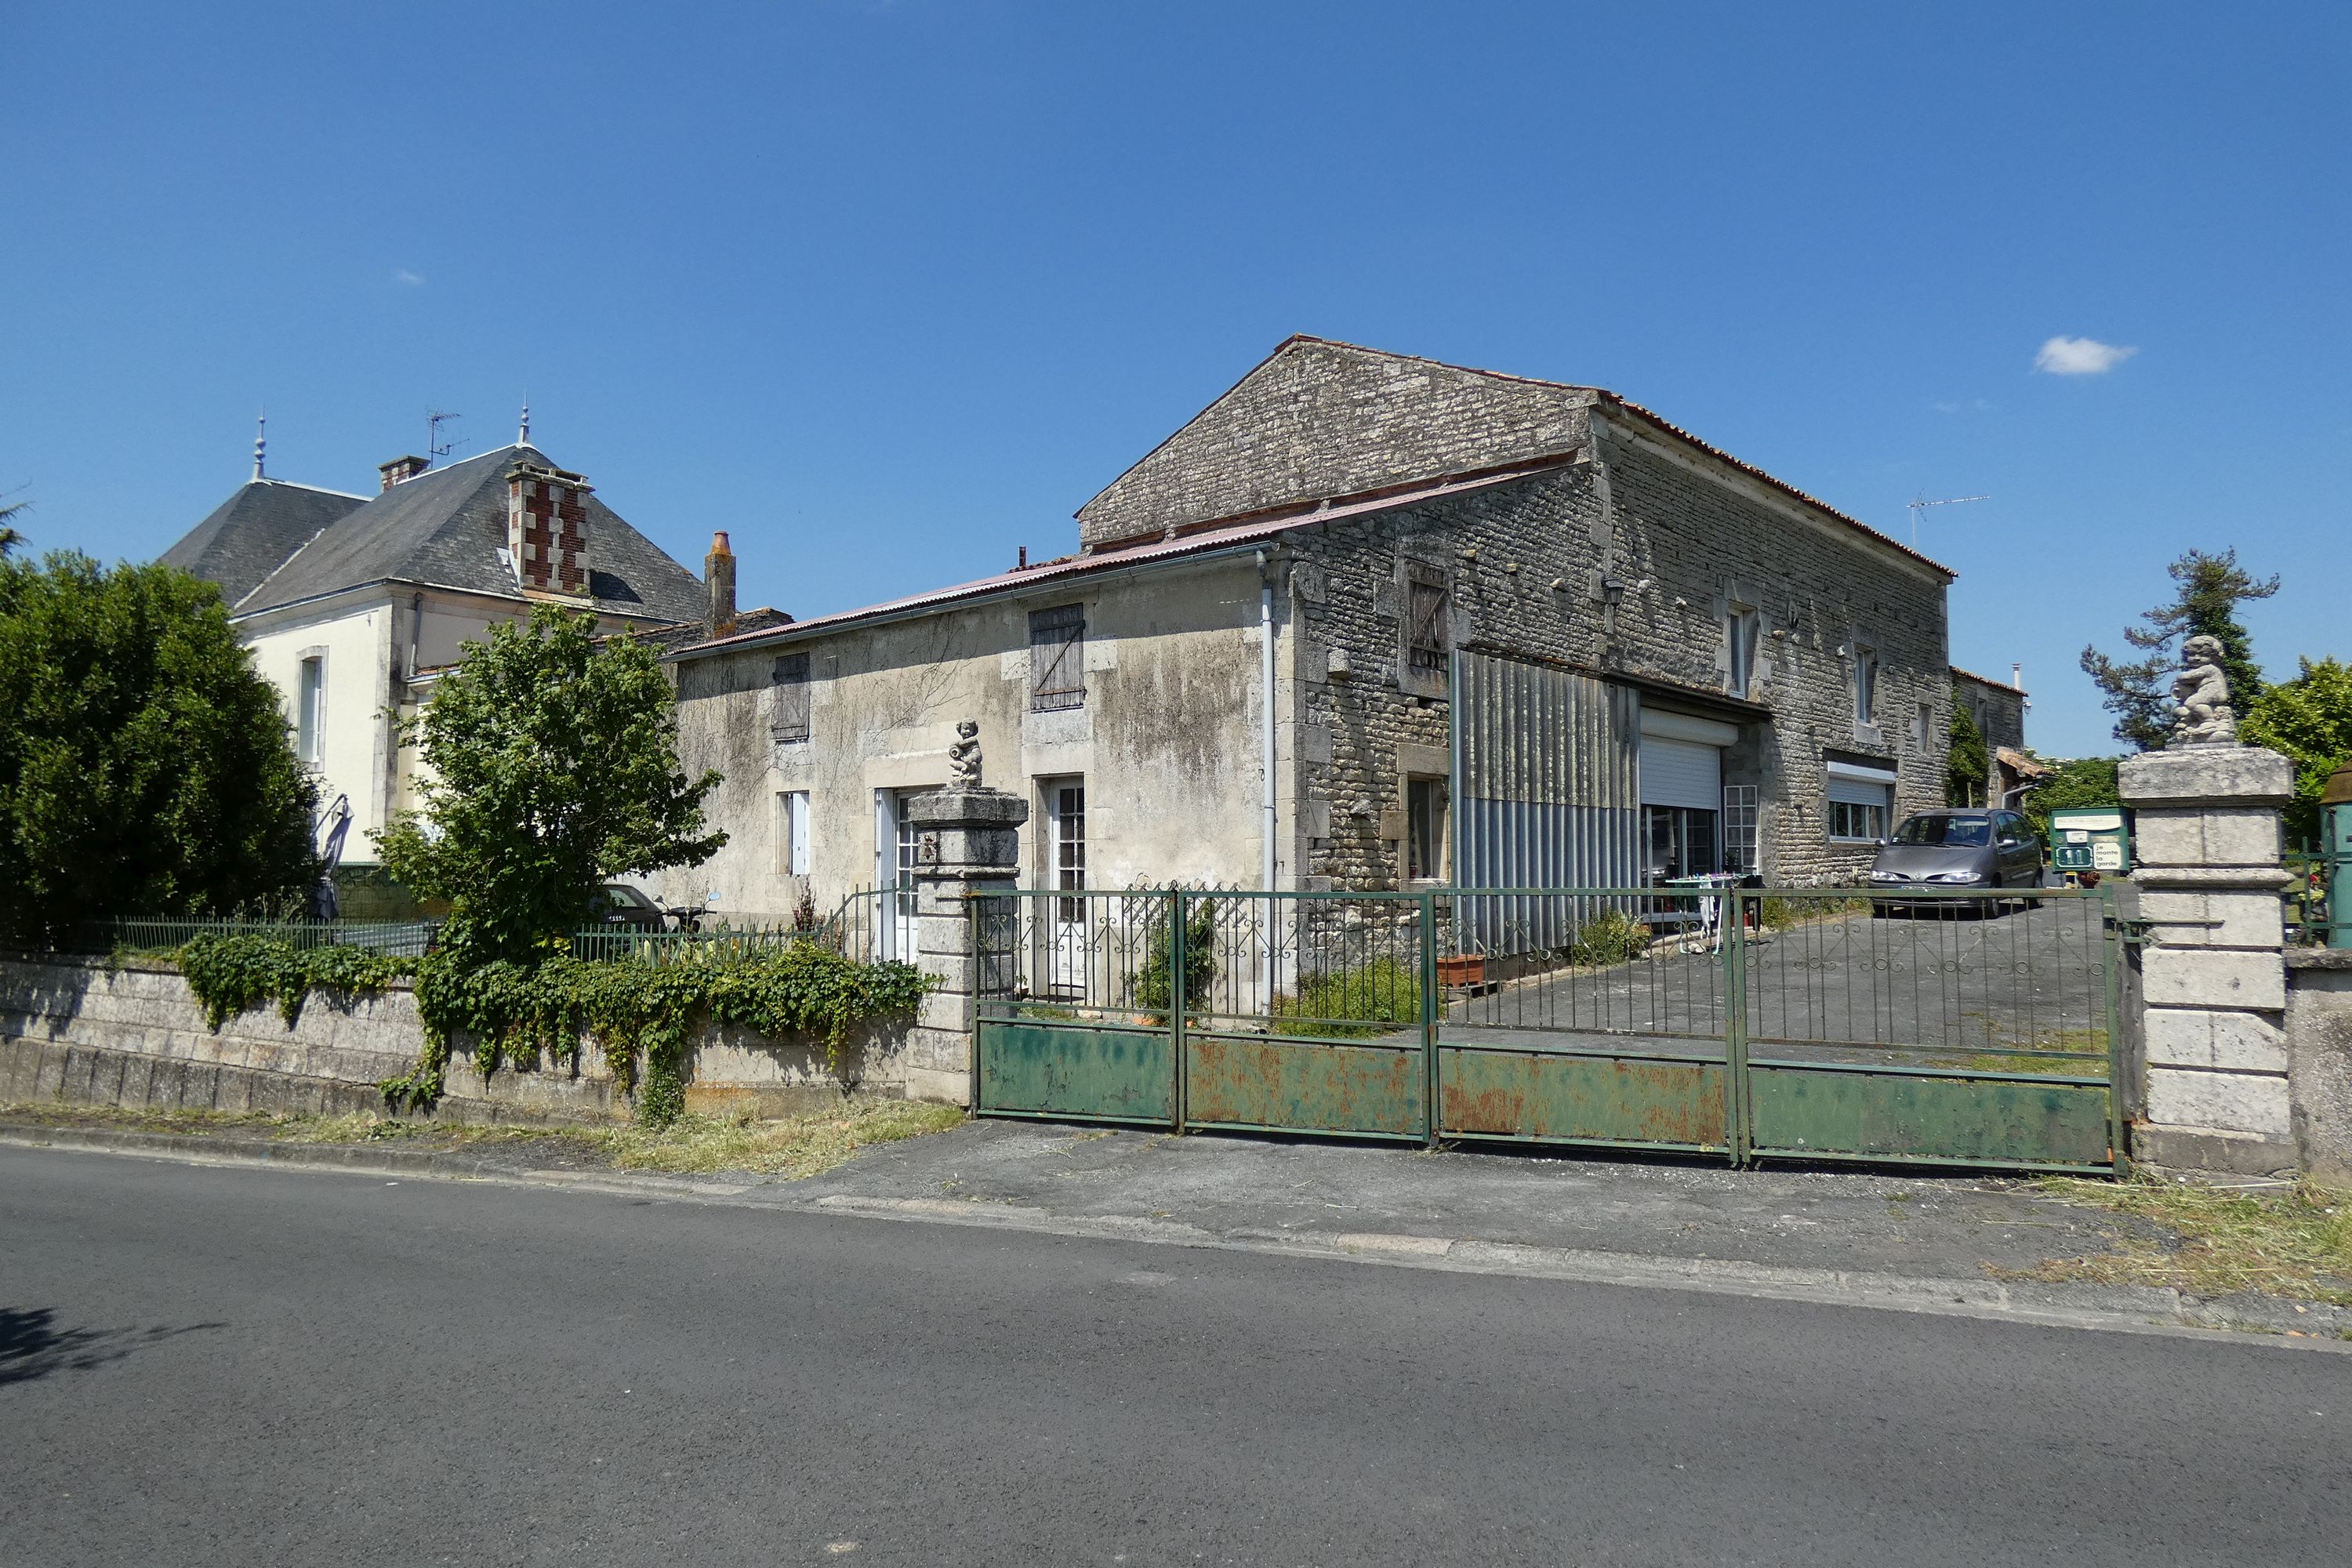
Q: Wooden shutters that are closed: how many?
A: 3